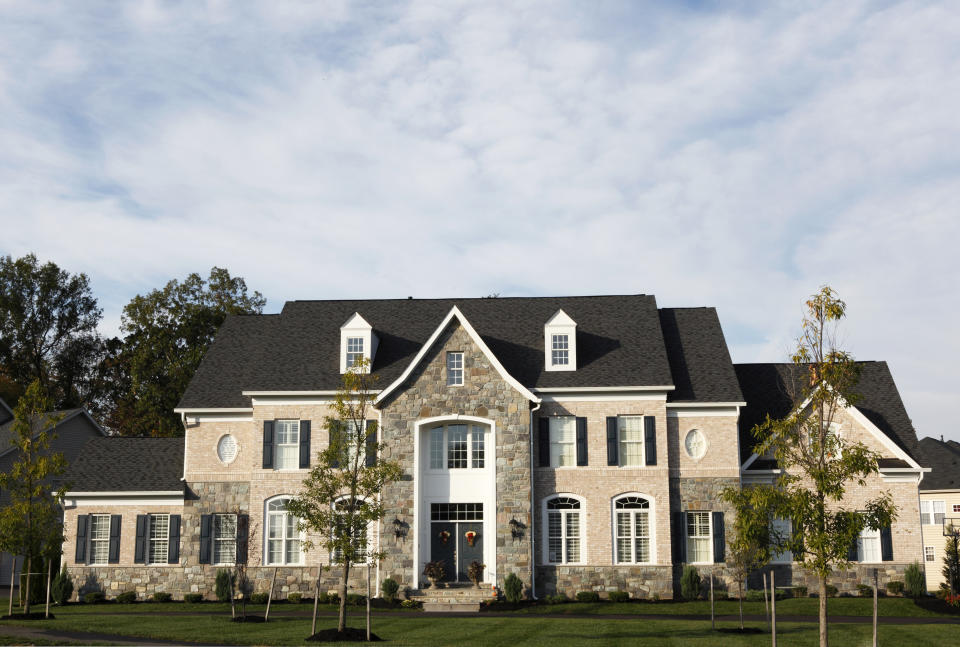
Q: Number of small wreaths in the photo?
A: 2